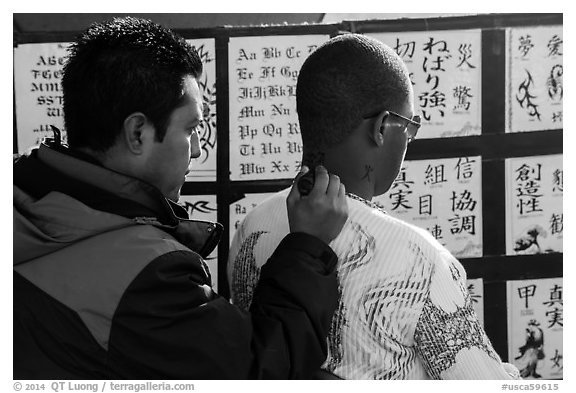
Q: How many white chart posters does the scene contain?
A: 11